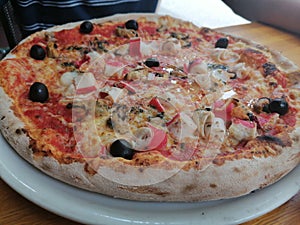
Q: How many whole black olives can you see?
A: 8